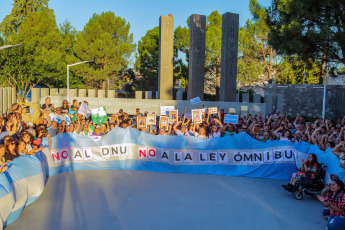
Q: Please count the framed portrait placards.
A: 5